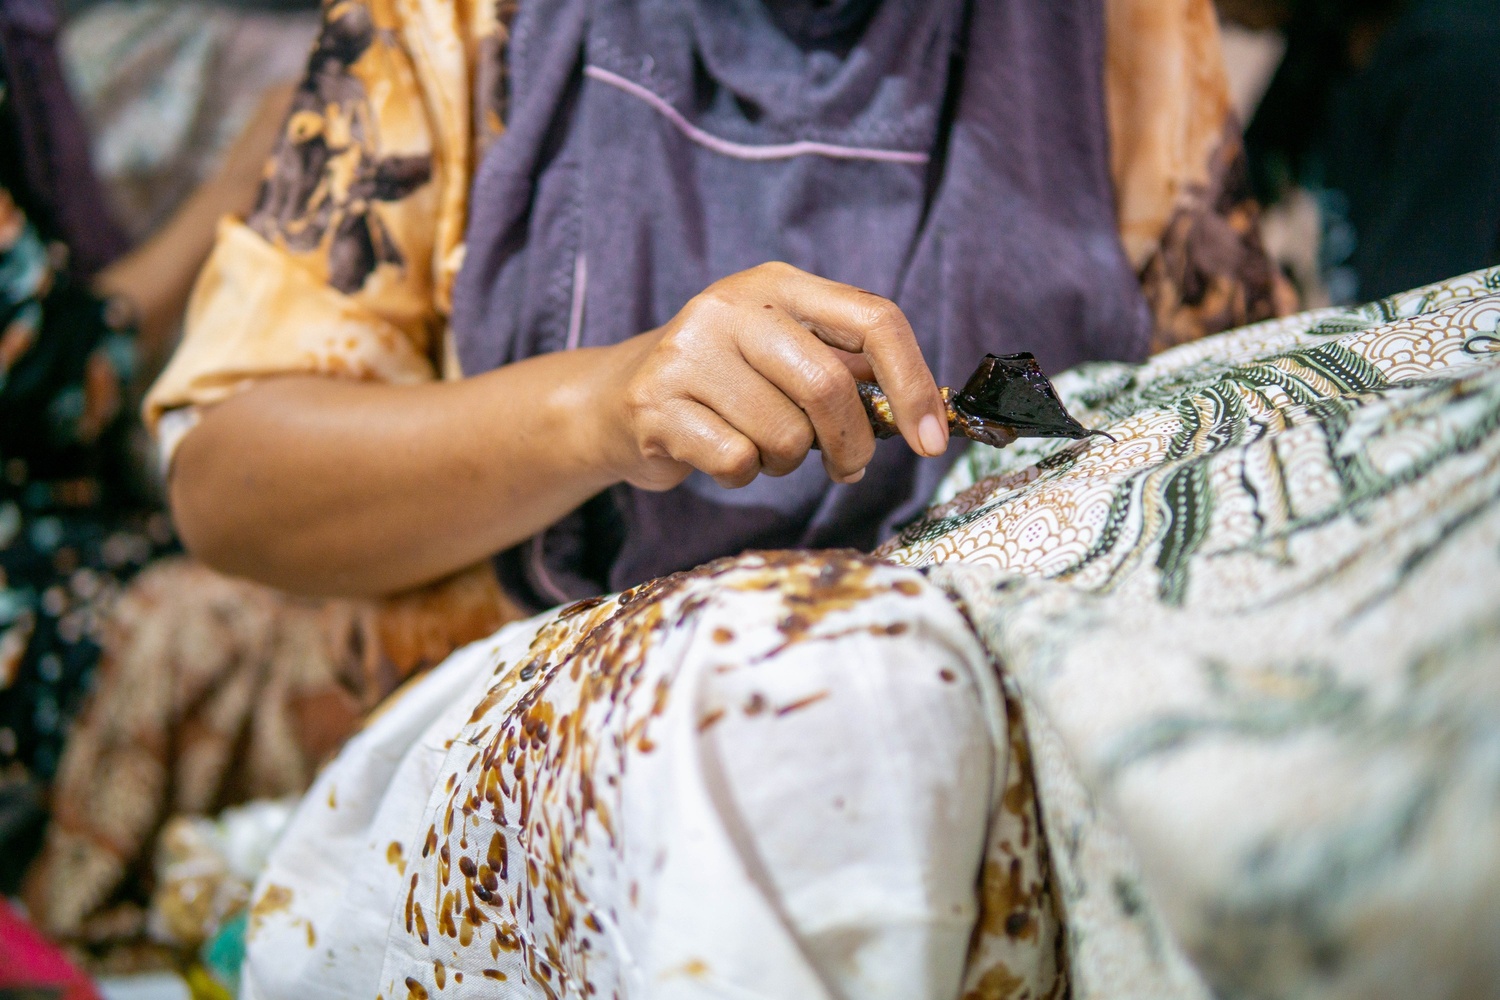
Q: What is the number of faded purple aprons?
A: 1